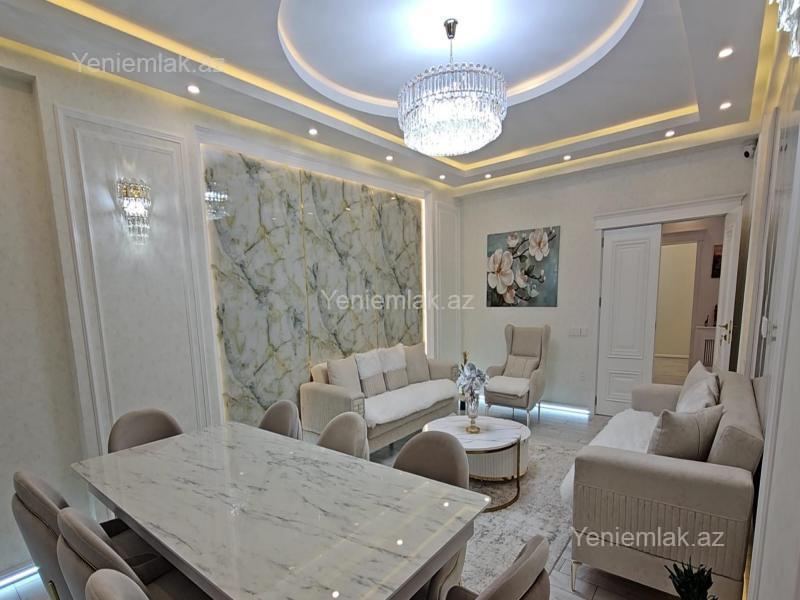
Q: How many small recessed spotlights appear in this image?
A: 9